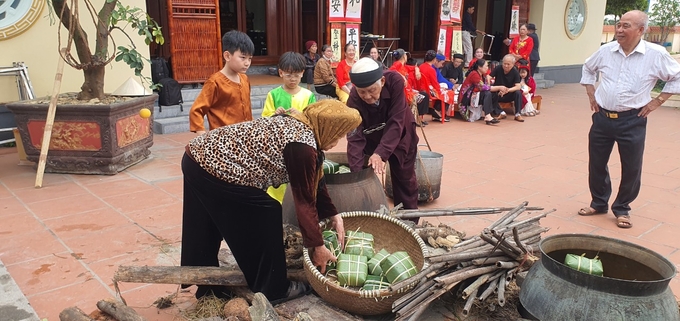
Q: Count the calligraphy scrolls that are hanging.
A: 9